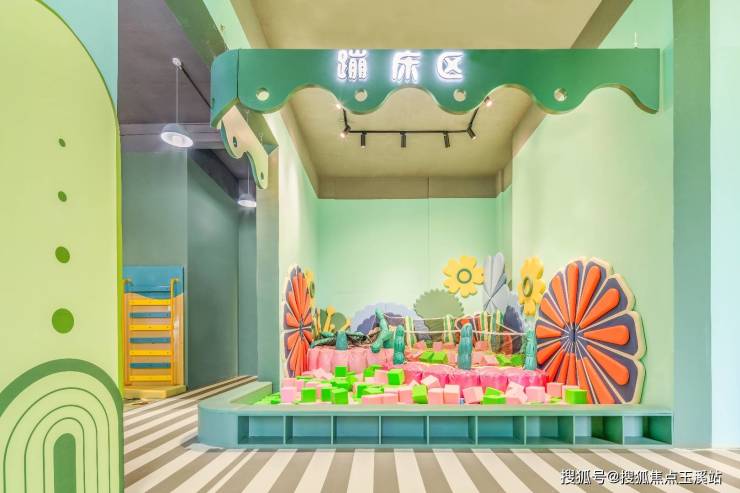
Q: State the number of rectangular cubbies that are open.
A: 9